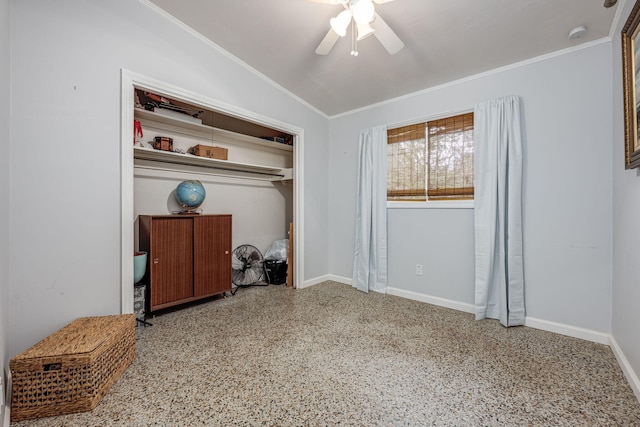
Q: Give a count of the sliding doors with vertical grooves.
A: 2